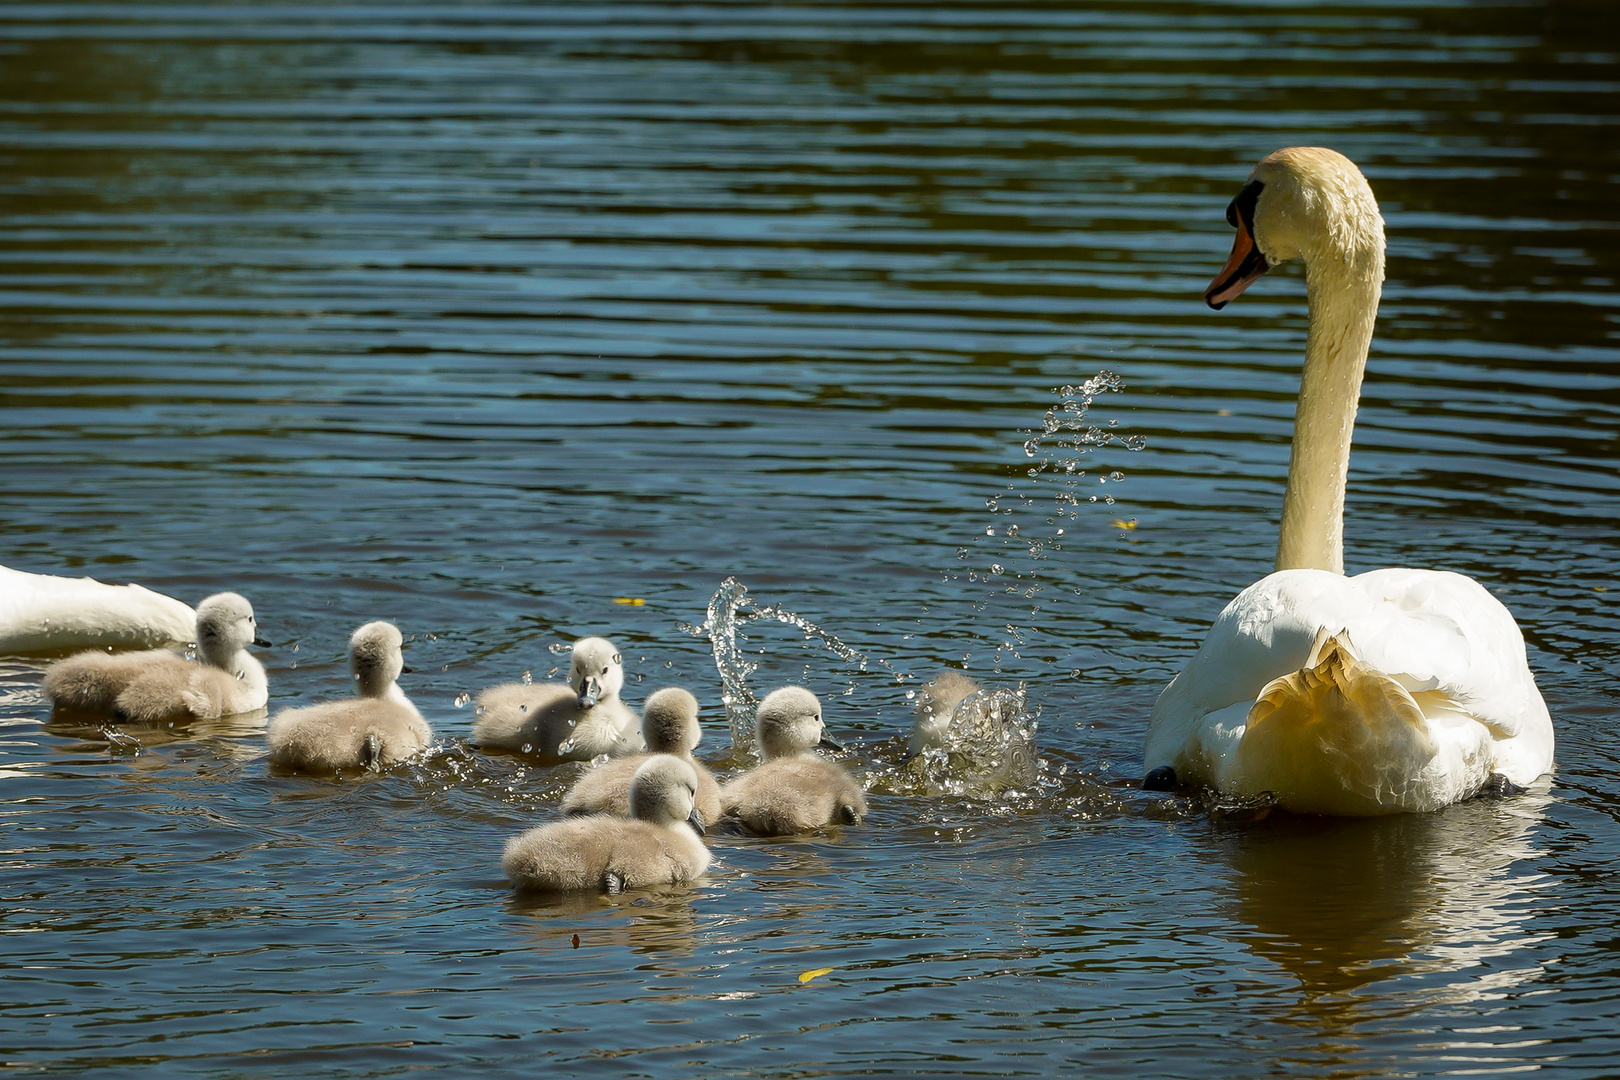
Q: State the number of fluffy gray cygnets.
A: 7